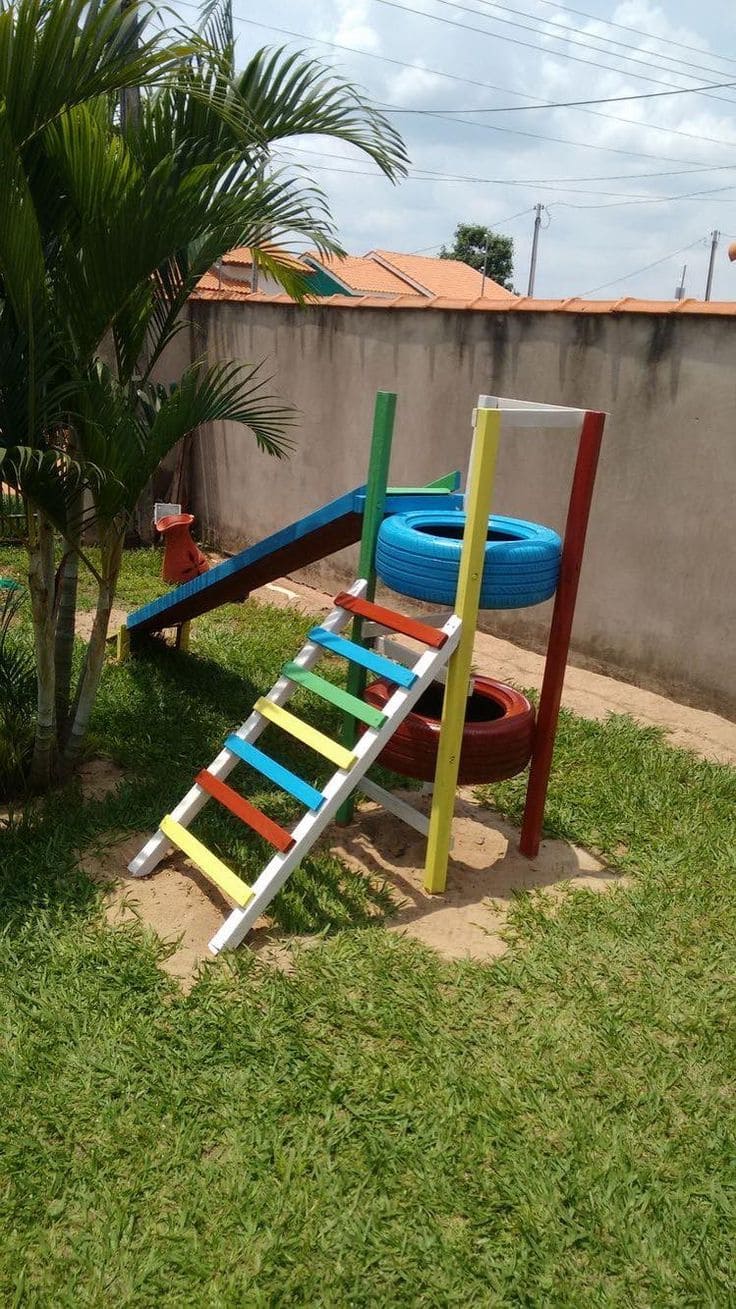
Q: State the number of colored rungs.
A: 7